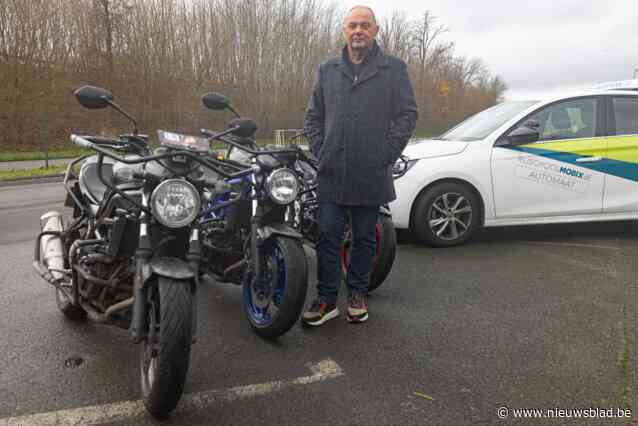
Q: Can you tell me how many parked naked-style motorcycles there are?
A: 3